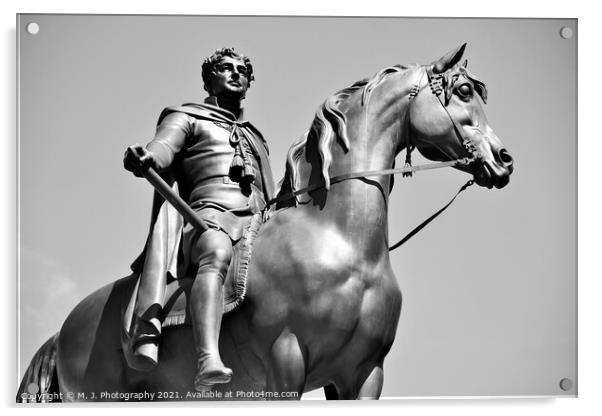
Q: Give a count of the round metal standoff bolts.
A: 4